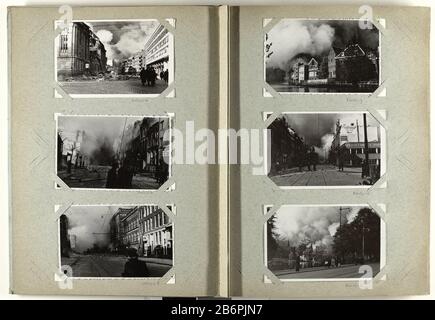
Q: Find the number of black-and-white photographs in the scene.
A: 6